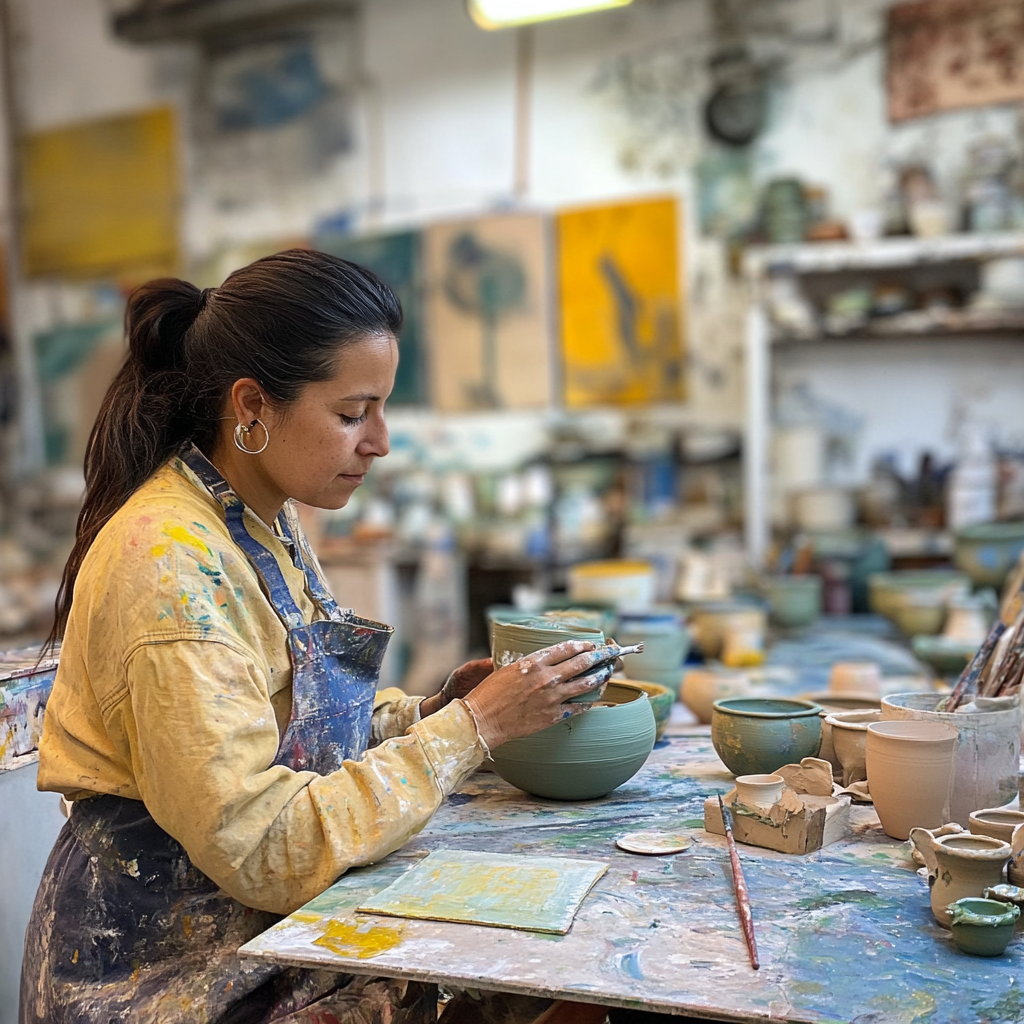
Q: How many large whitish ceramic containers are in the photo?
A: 1